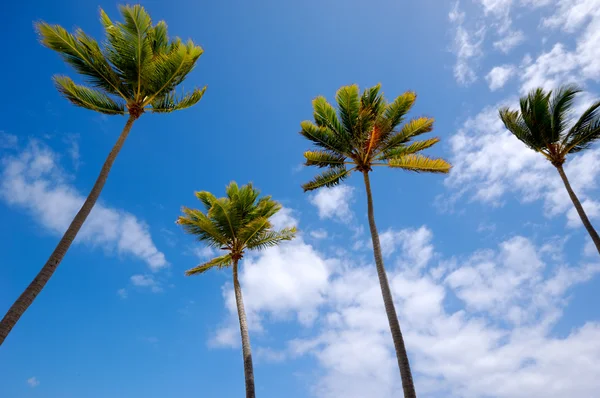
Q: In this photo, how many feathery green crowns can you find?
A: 4